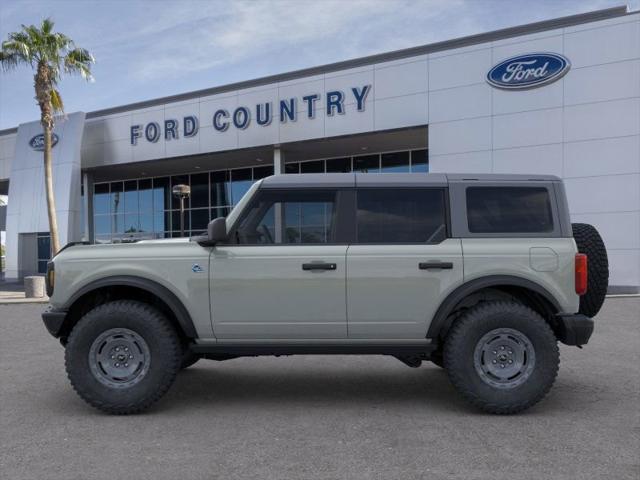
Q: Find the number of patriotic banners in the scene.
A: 0